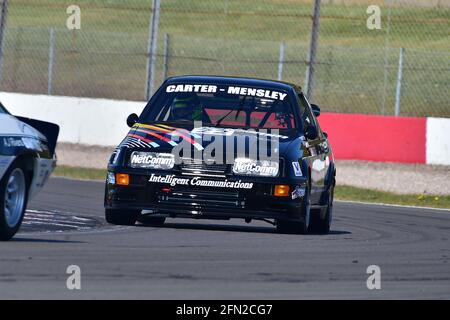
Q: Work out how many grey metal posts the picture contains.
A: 7